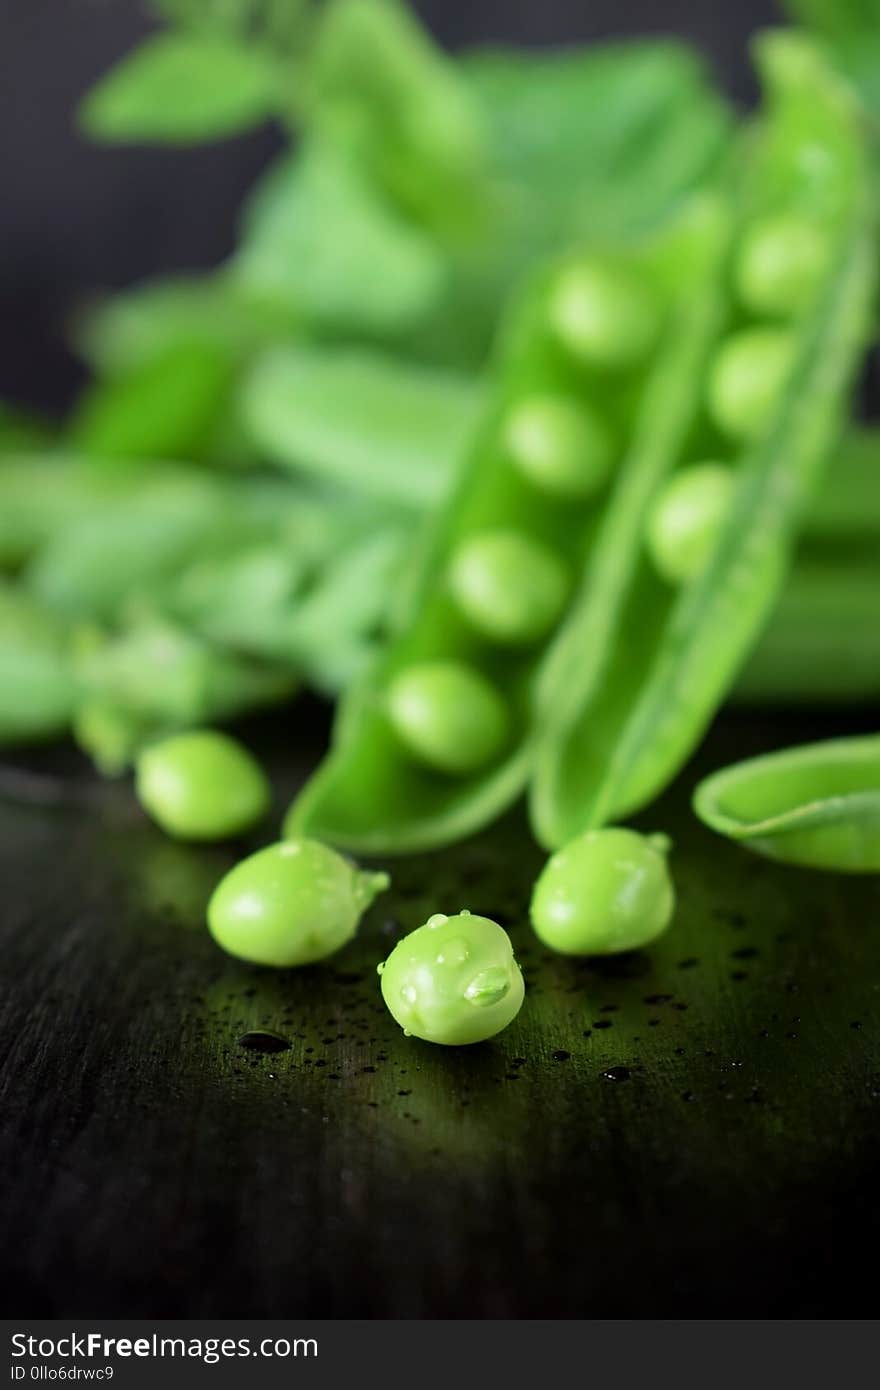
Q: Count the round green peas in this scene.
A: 11